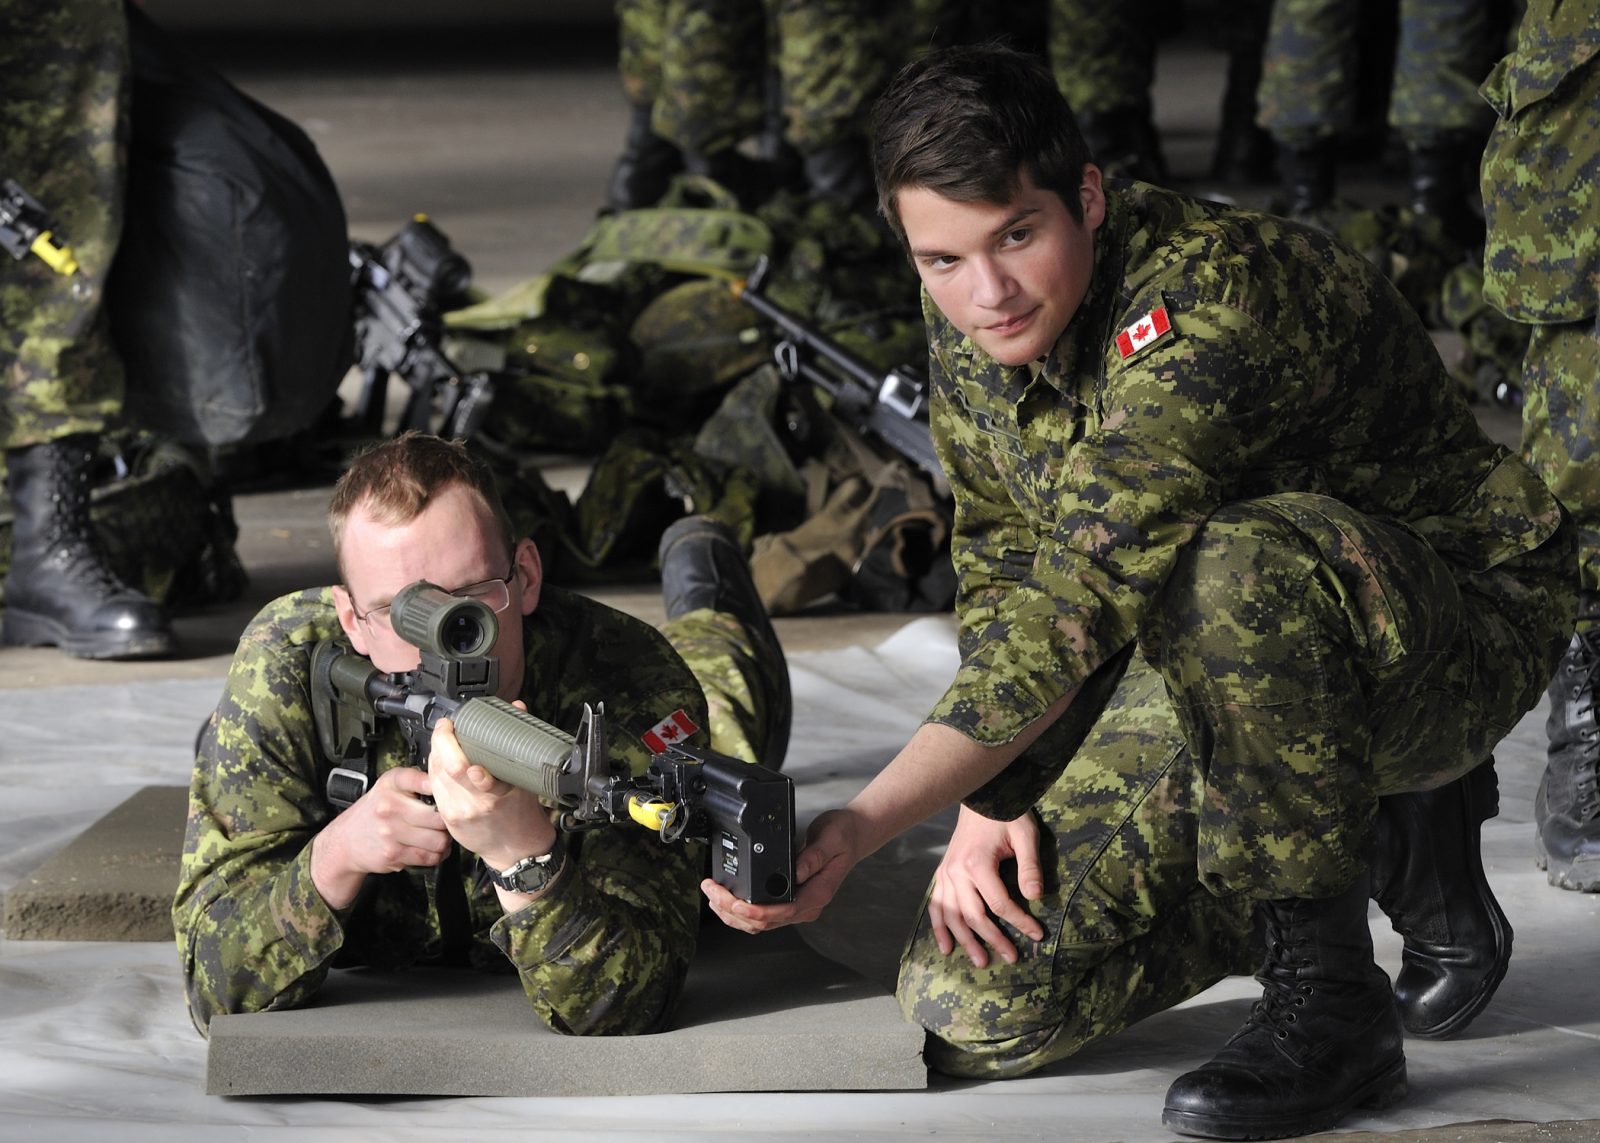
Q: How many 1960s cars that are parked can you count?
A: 0